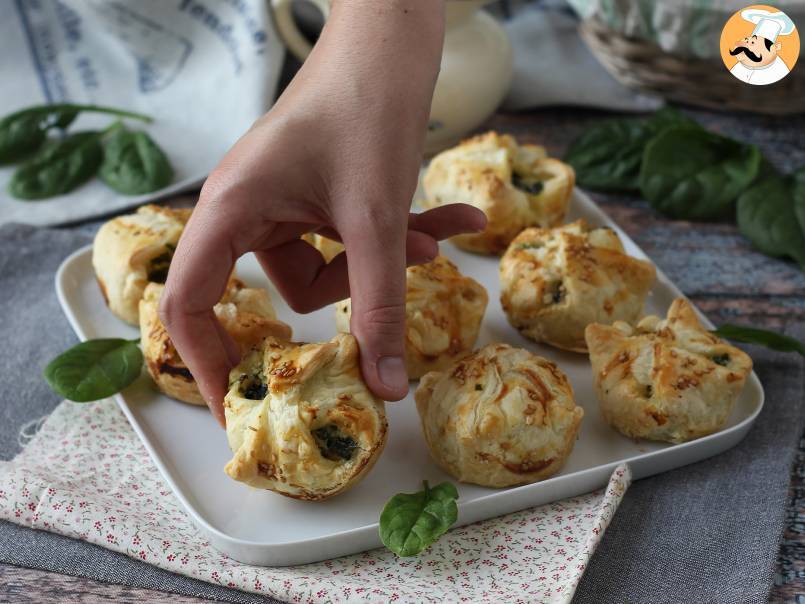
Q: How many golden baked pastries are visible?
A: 9